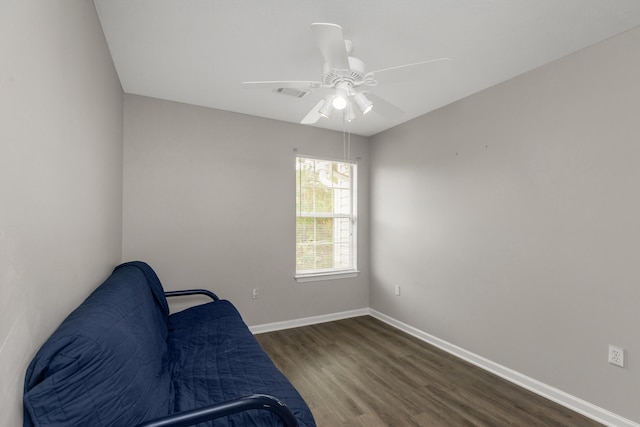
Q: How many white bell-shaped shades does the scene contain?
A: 4